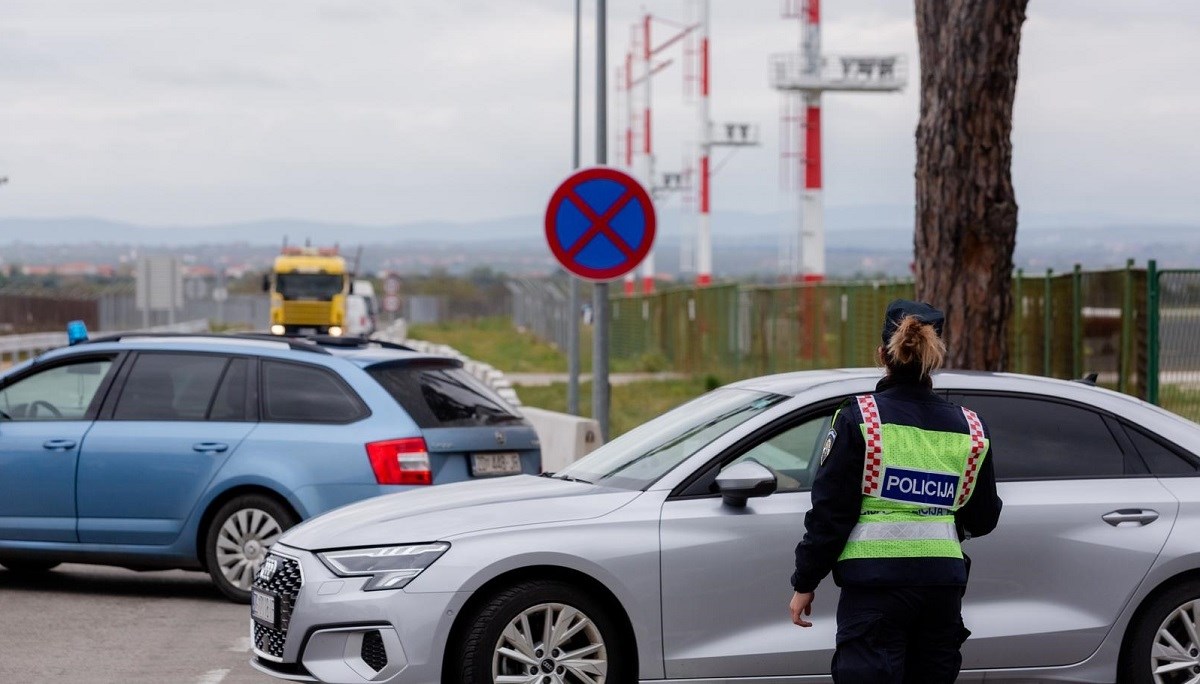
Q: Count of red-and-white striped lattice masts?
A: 4